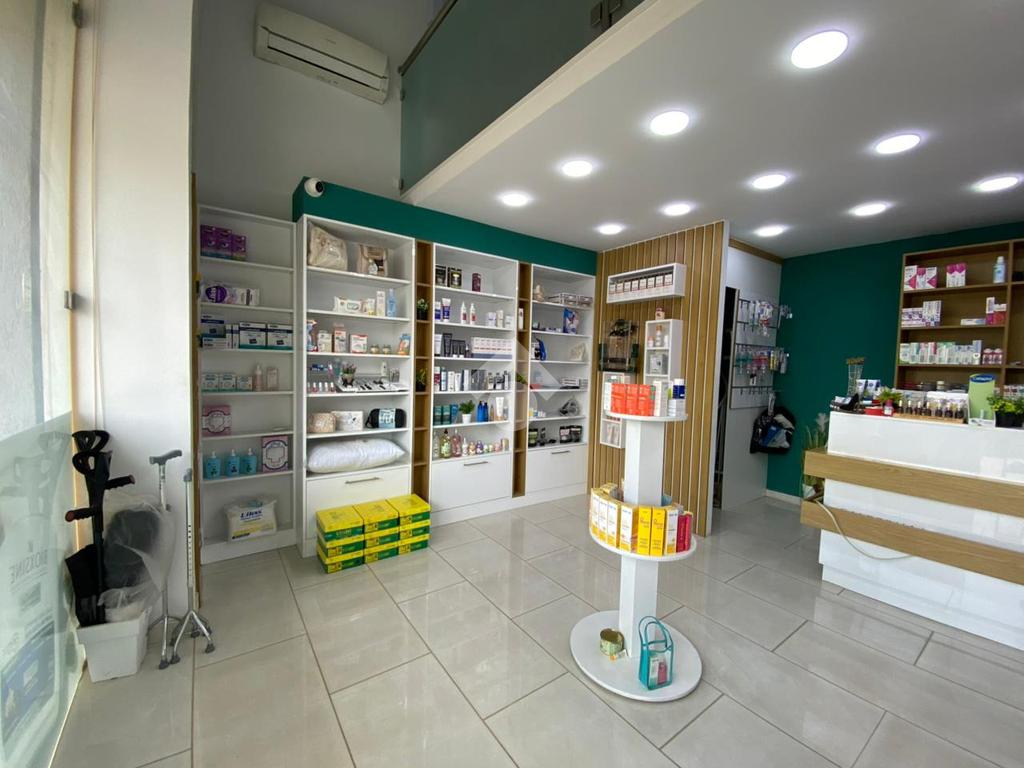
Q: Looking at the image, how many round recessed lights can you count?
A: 11